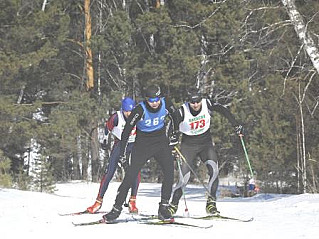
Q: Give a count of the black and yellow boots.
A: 2